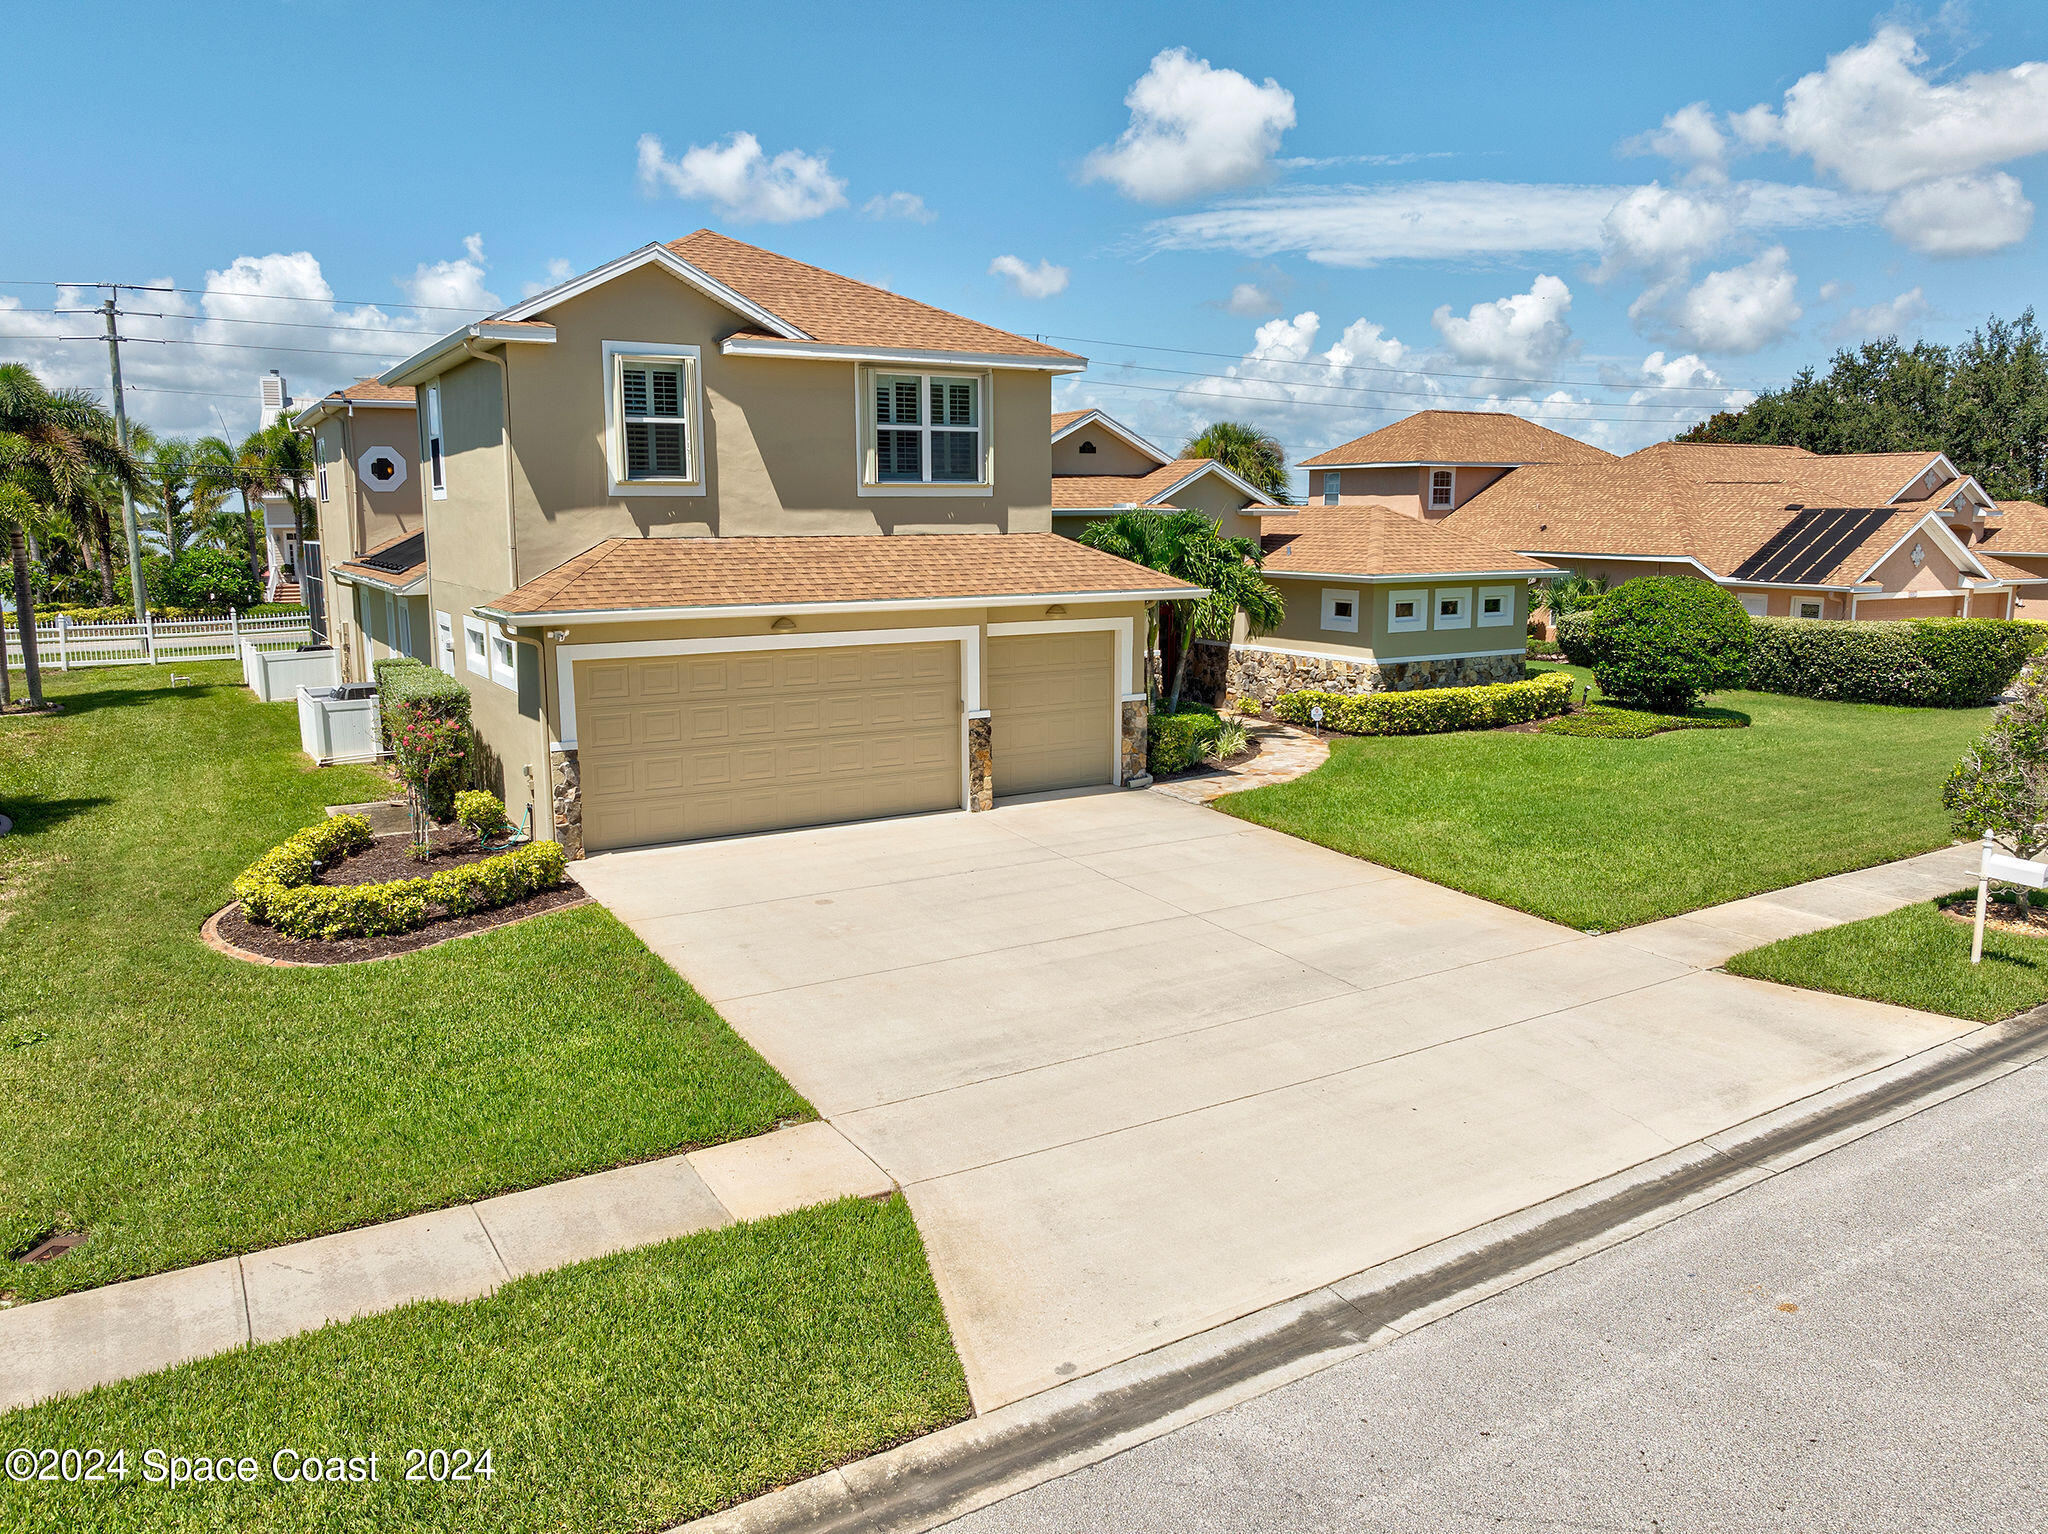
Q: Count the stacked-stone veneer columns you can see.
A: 3